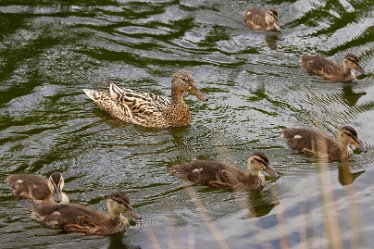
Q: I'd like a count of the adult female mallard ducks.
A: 1